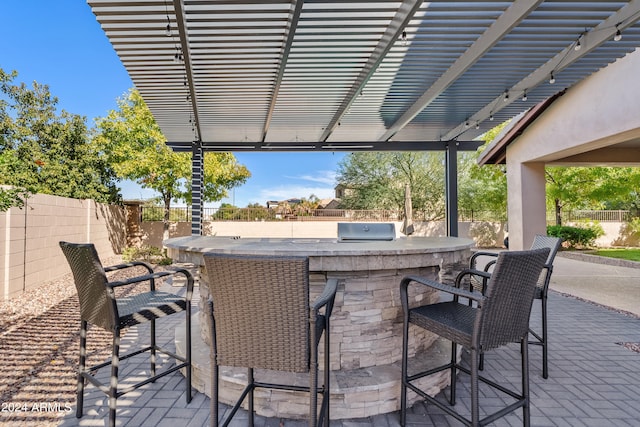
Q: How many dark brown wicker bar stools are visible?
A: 4